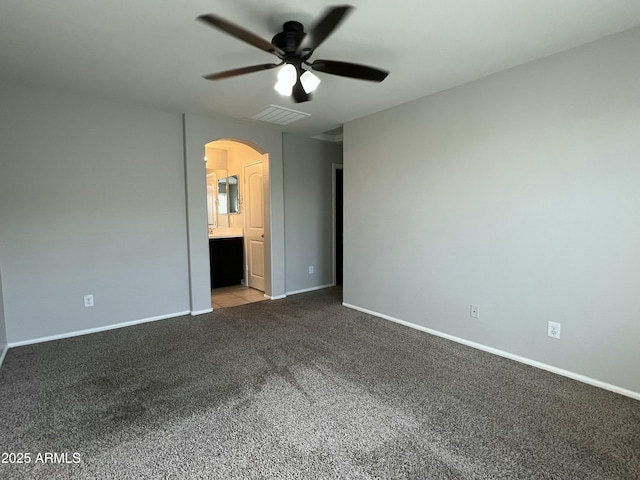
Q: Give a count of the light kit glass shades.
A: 3